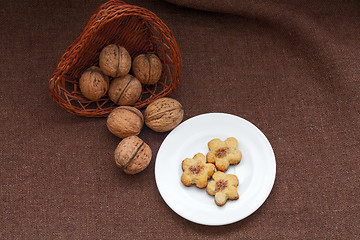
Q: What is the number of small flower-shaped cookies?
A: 3